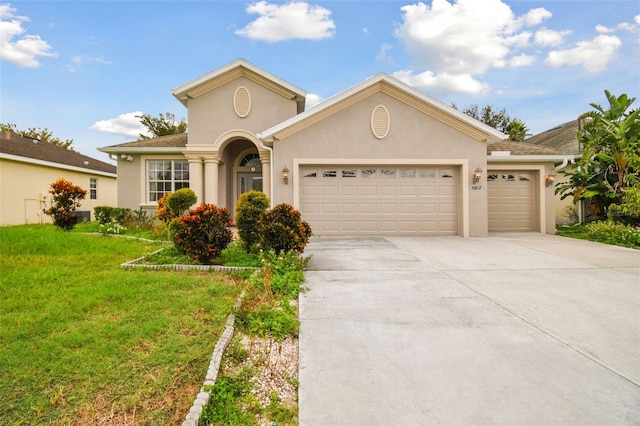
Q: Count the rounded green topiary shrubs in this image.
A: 2